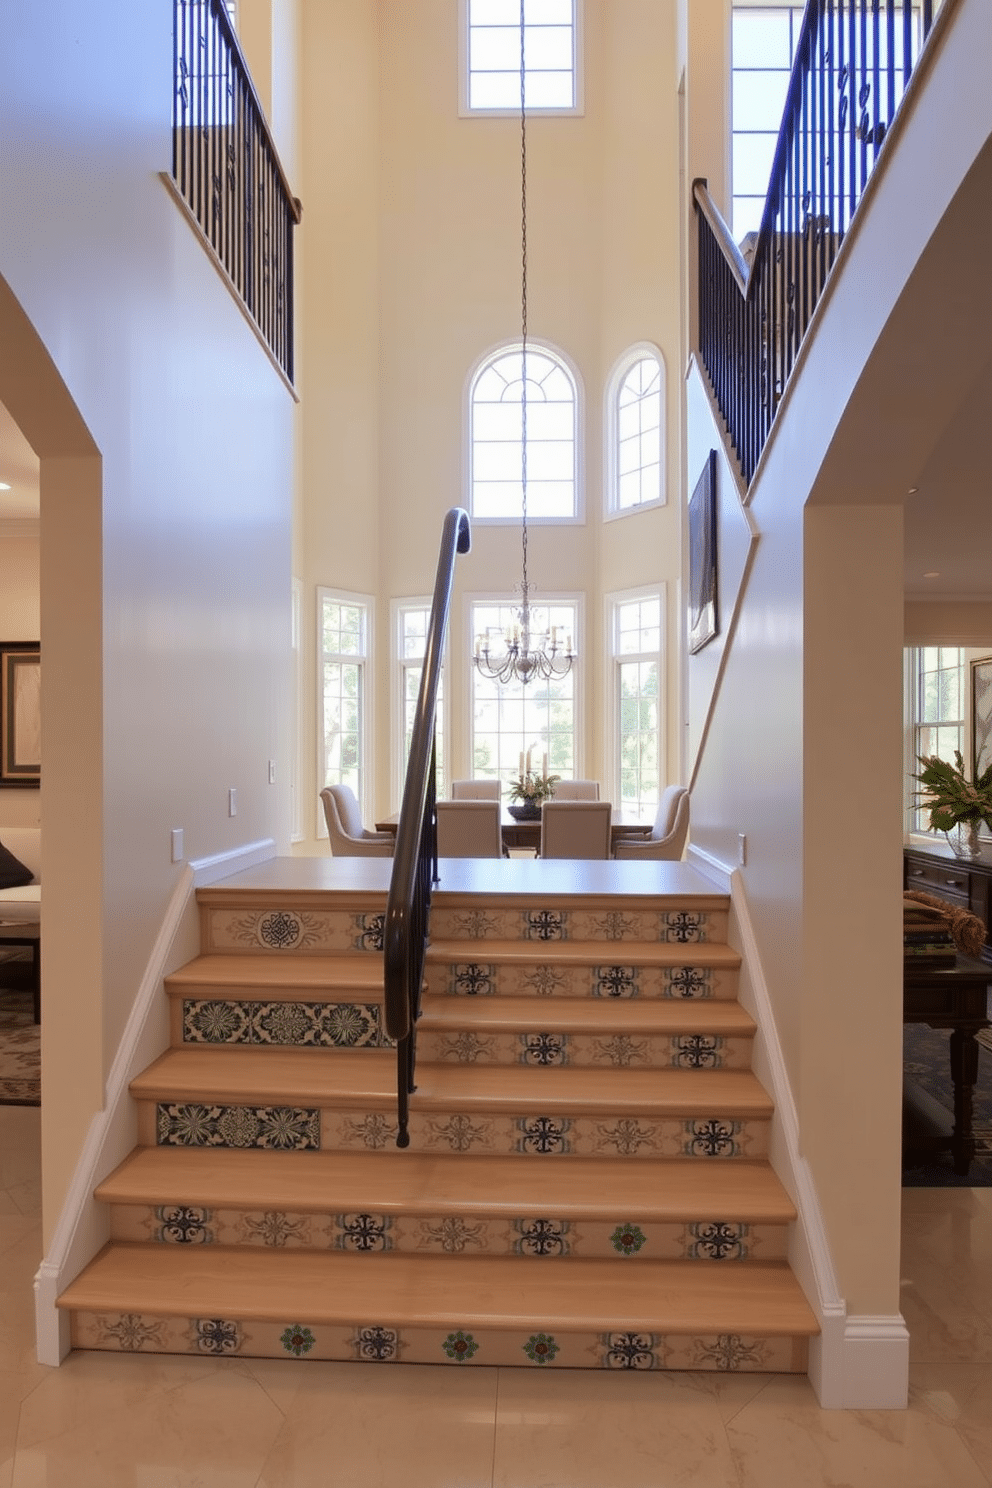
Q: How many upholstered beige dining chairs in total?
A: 6